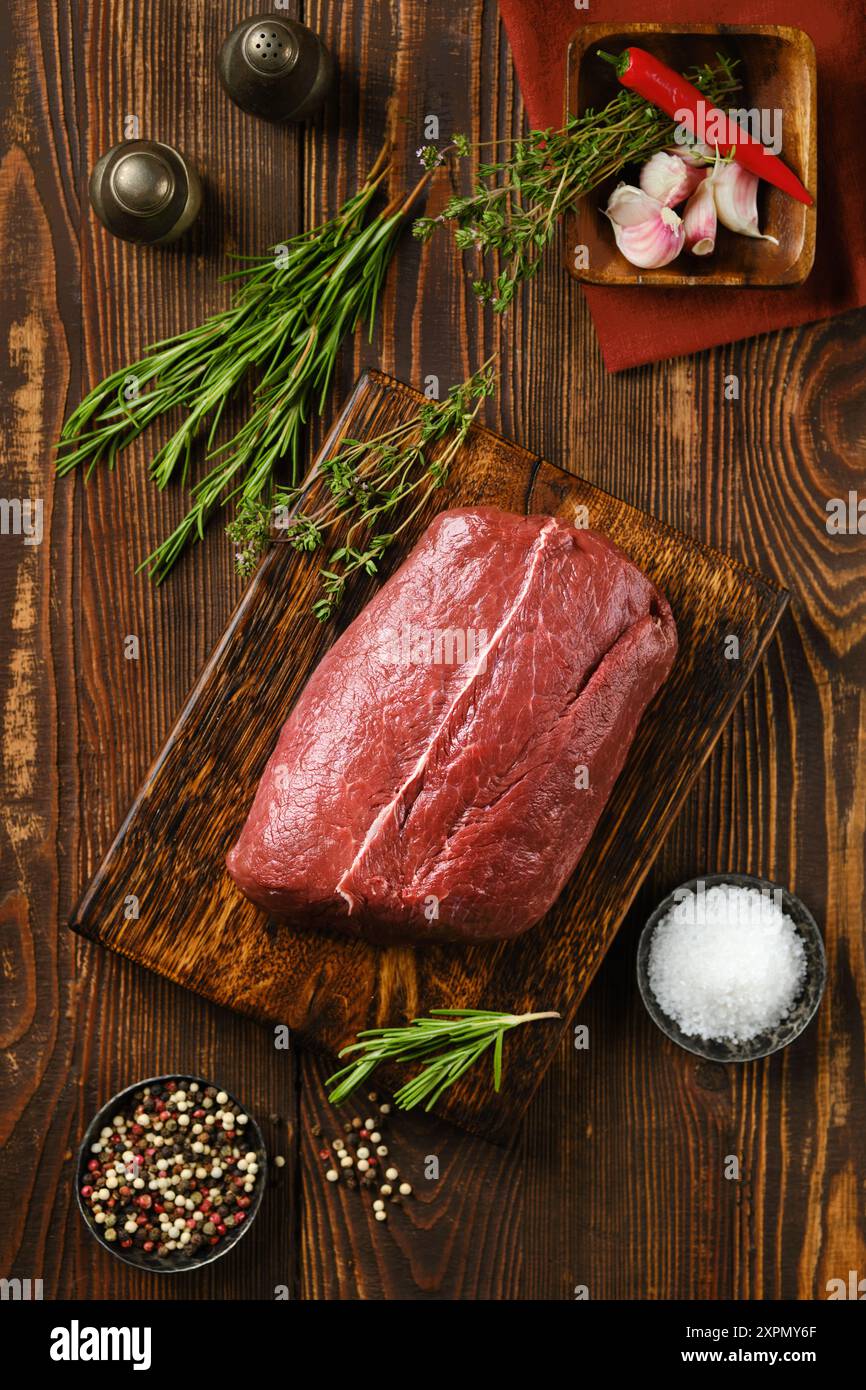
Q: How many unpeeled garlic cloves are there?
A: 5